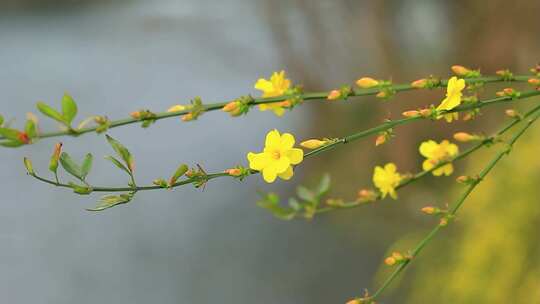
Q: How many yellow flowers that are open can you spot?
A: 5